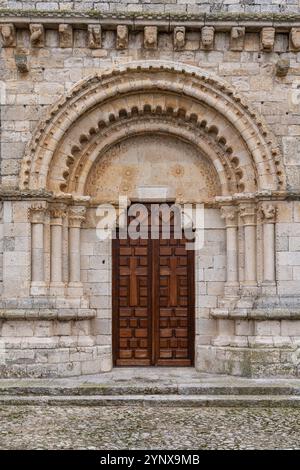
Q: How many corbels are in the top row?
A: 11